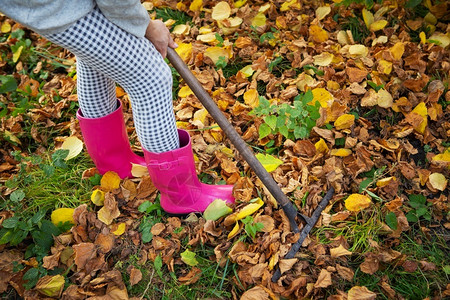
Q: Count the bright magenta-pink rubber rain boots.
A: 2